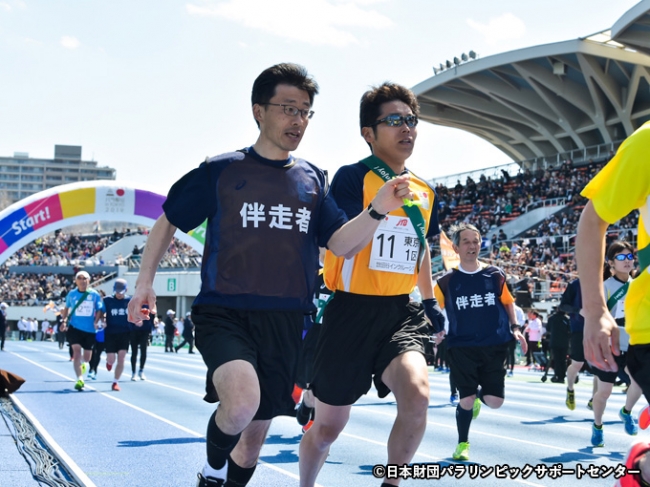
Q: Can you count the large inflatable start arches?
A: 1